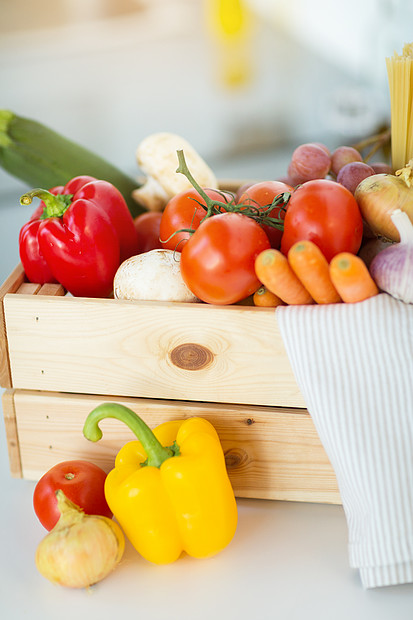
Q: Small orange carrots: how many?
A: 4